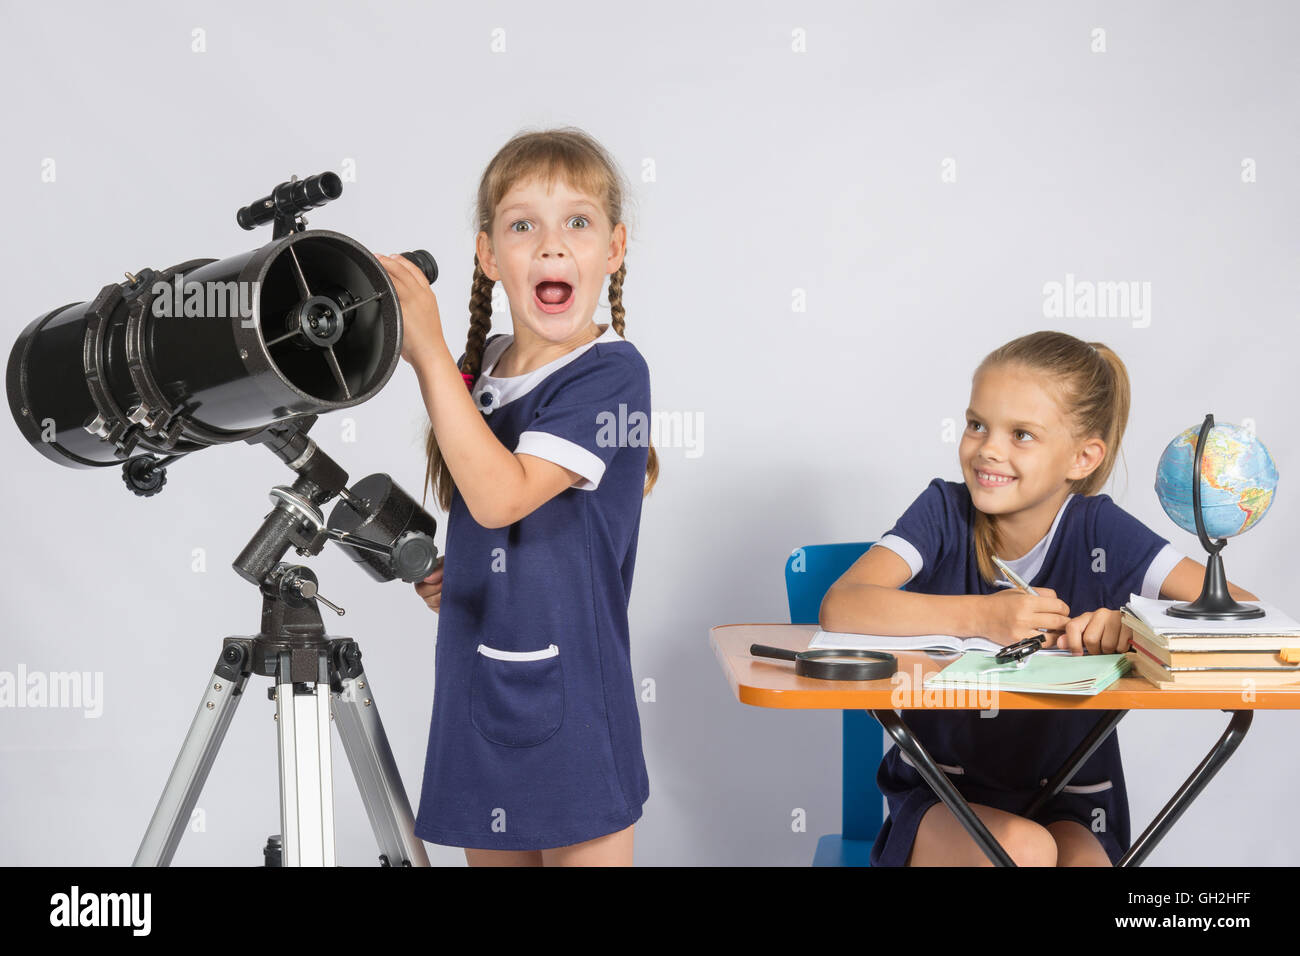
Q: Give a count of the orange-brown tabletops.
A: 1